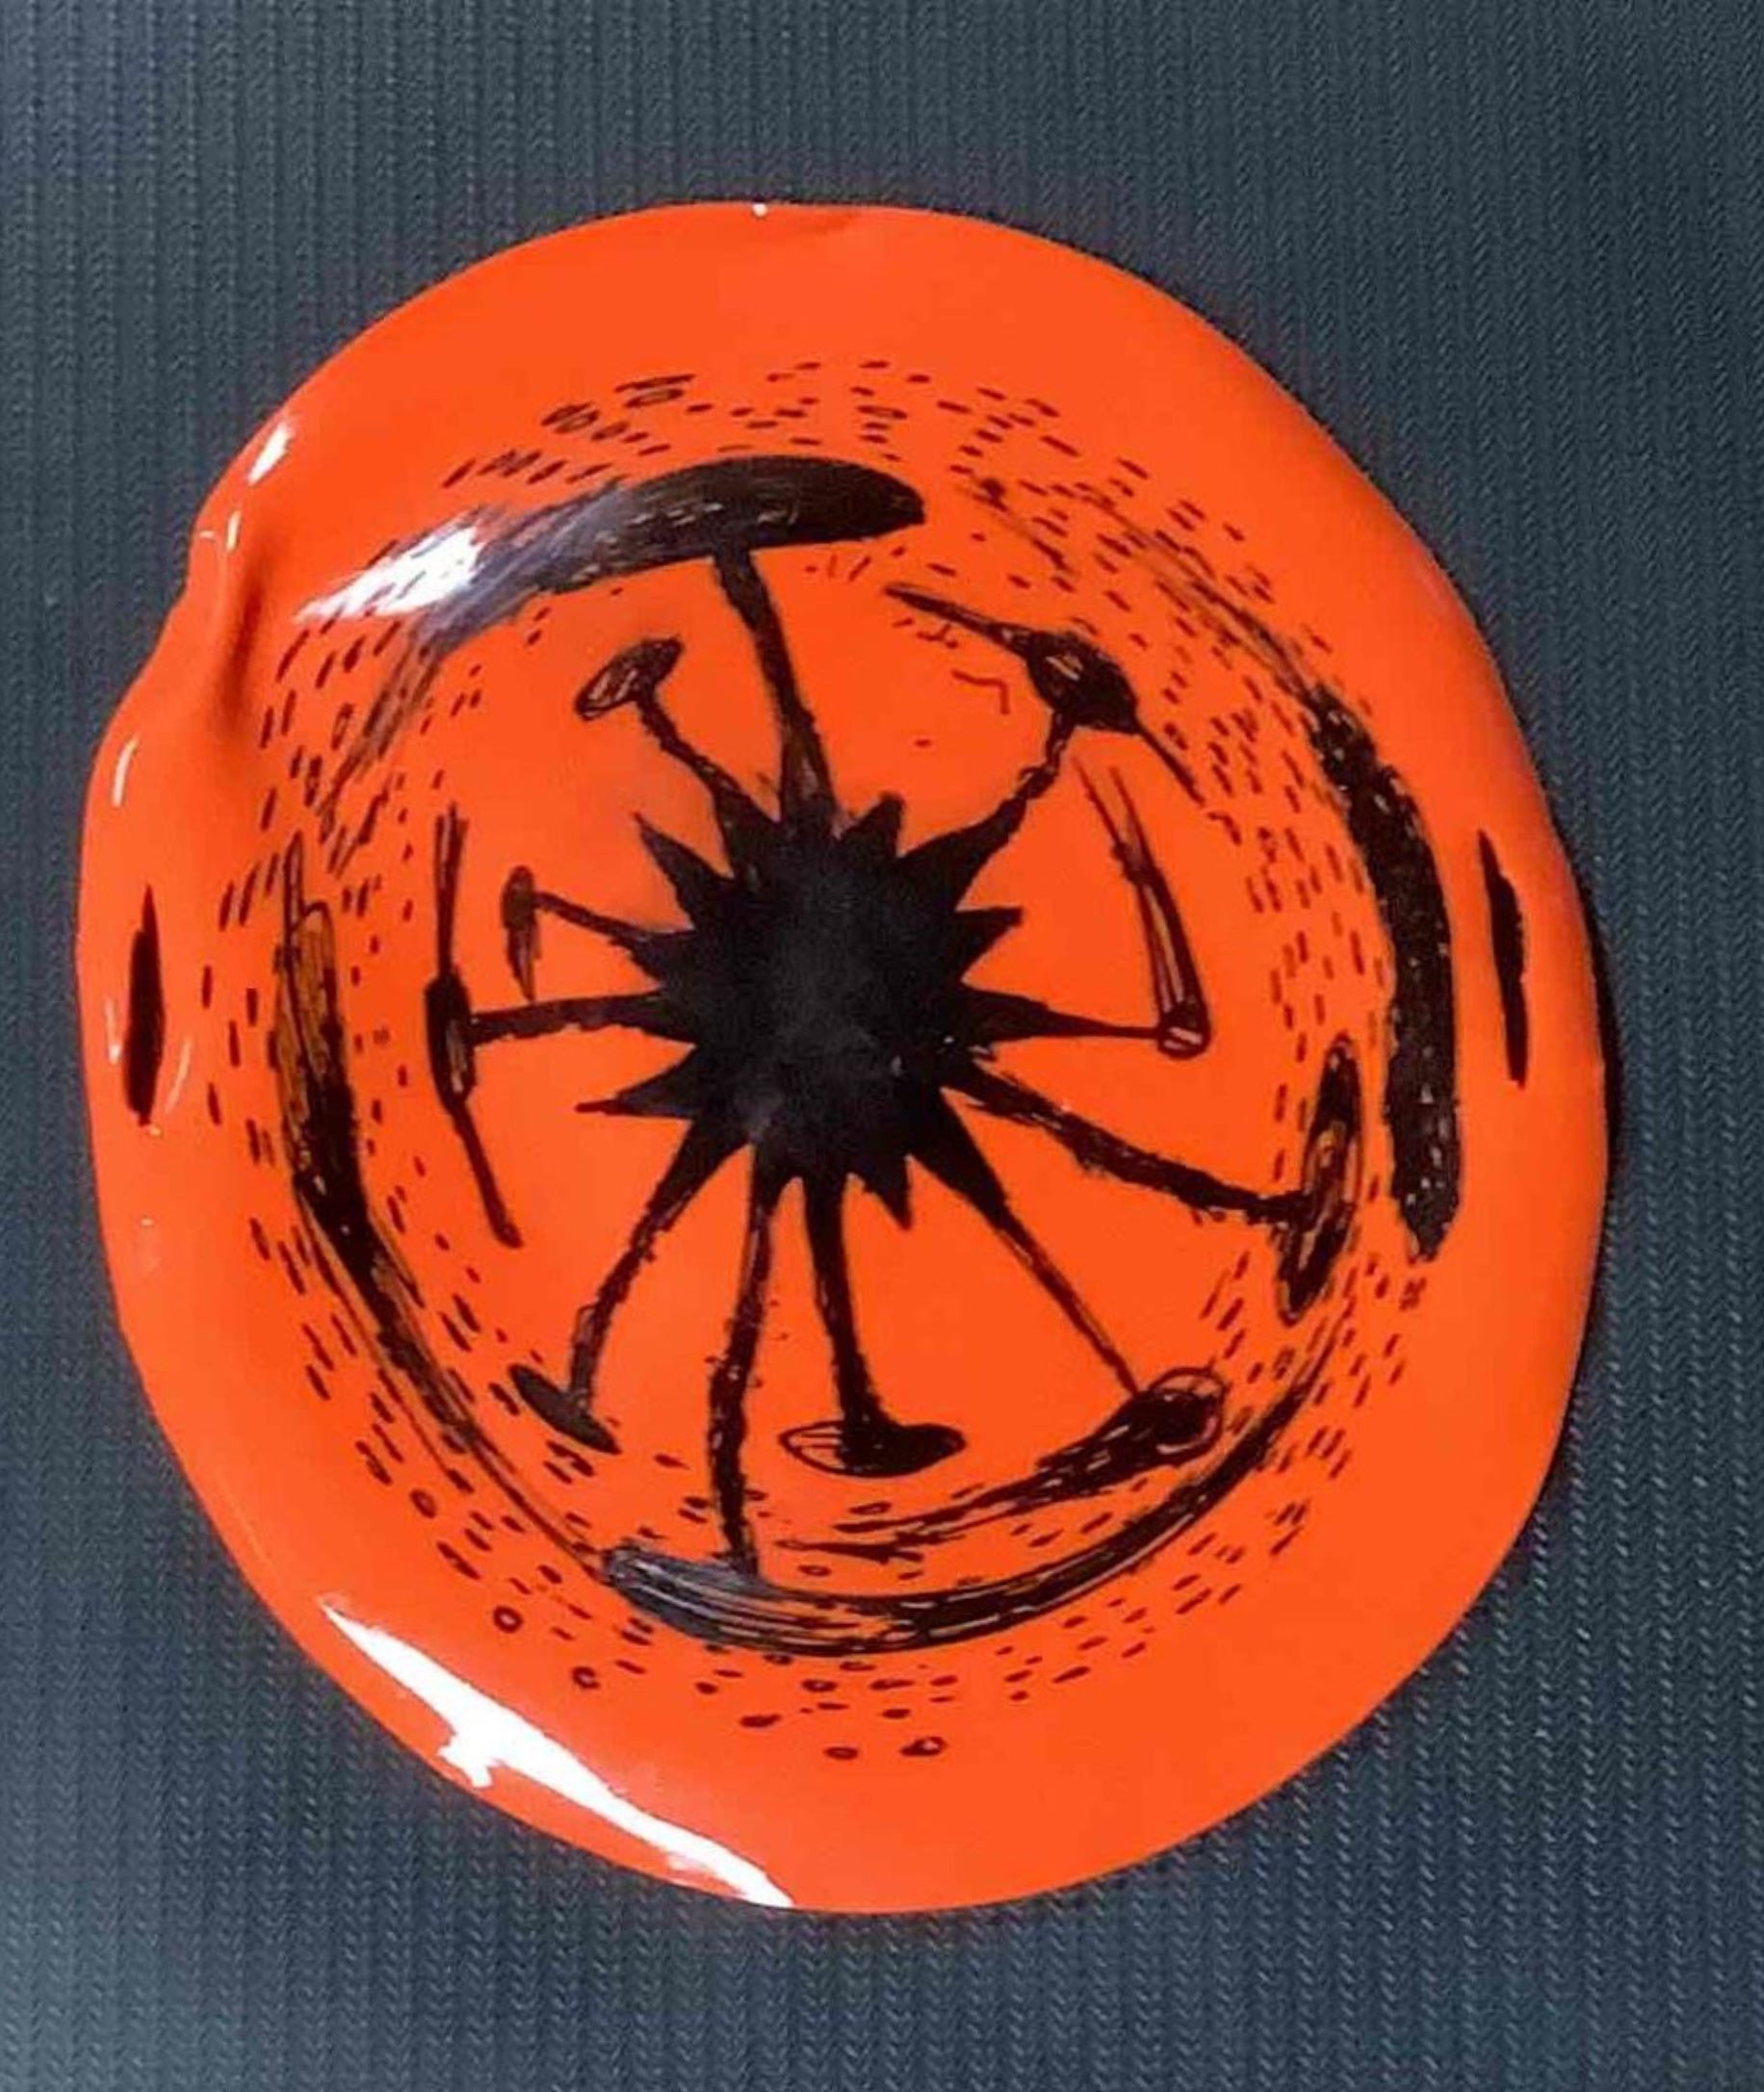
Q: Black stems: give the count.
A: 11